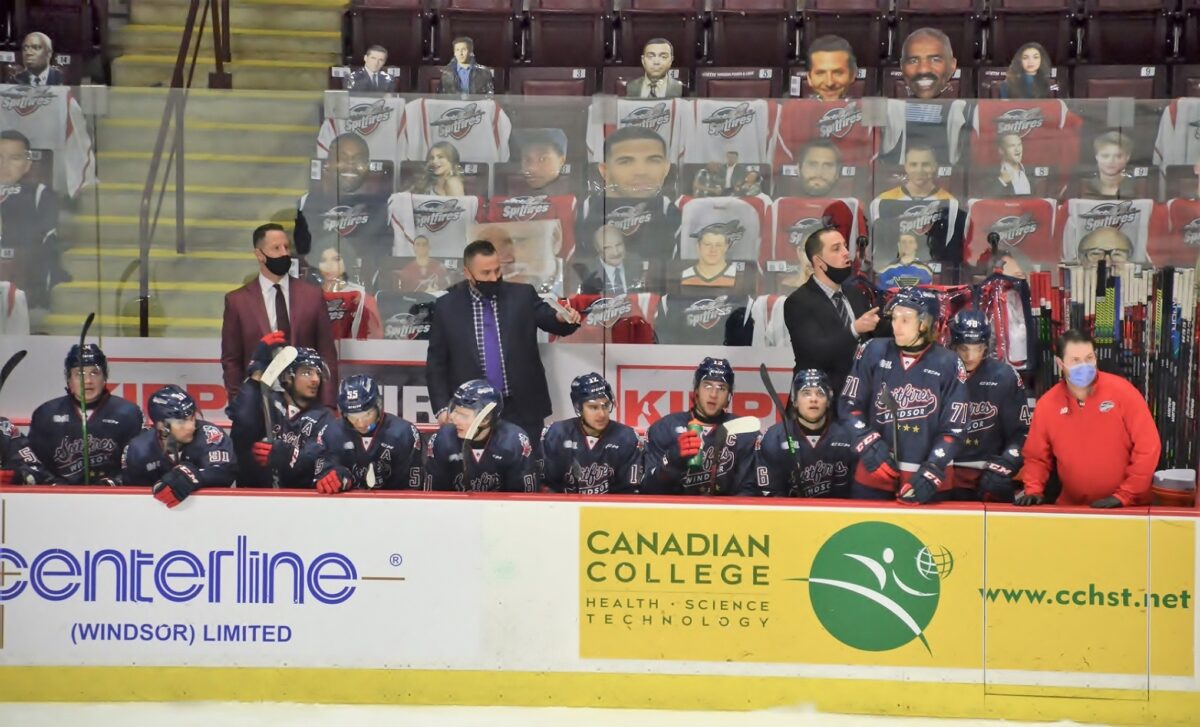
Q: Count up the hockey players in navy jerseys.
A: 11